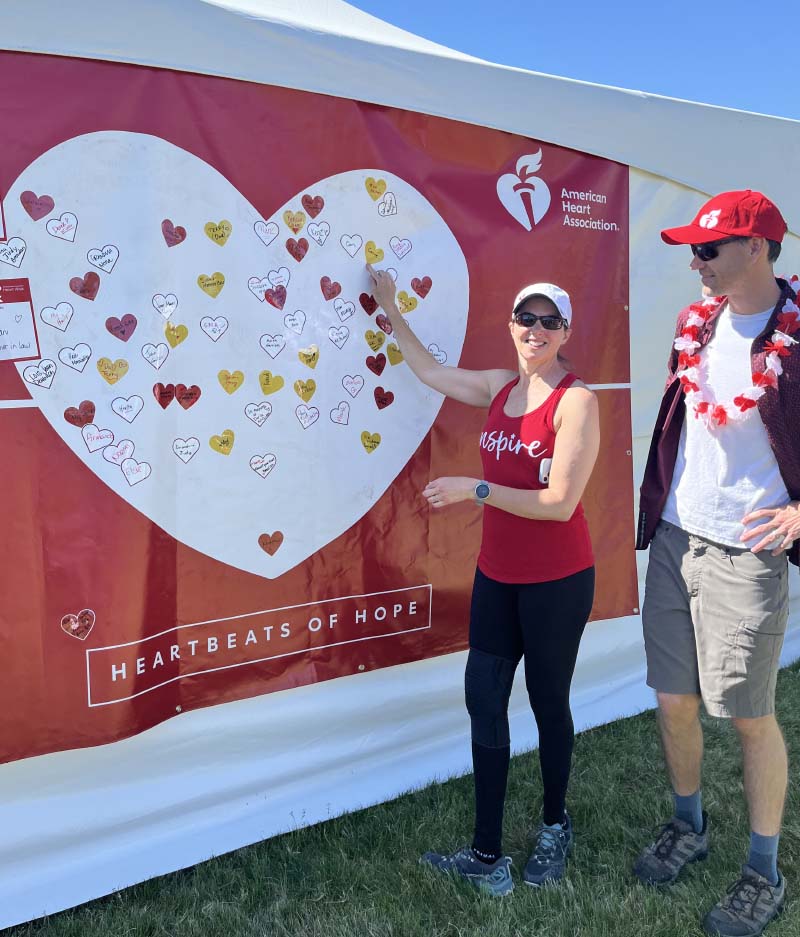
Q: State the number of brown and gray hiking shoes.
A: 2